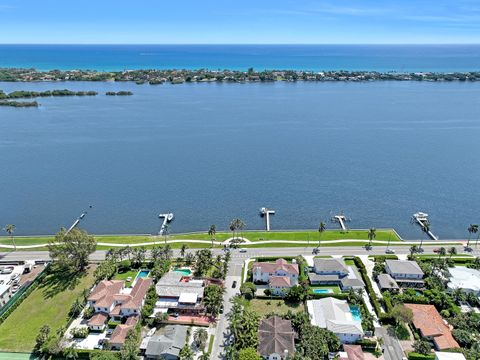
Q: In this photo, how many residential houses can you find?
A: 12